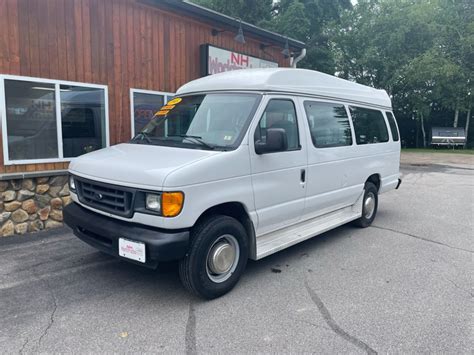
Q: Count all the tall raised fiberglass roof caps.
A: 1